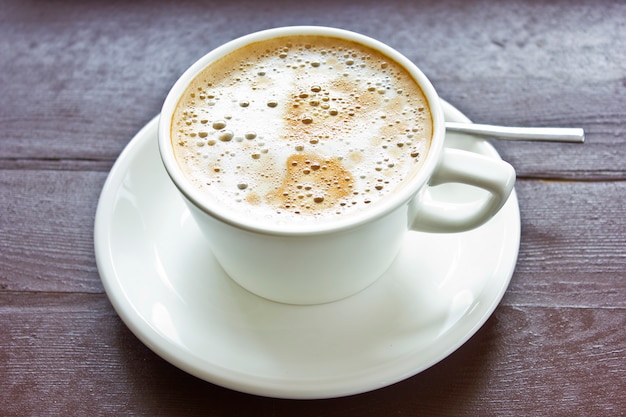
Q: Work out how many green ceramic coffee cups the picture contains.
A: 0